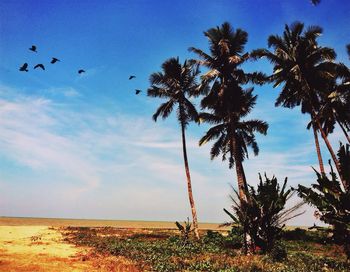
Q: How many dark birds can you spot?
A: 7